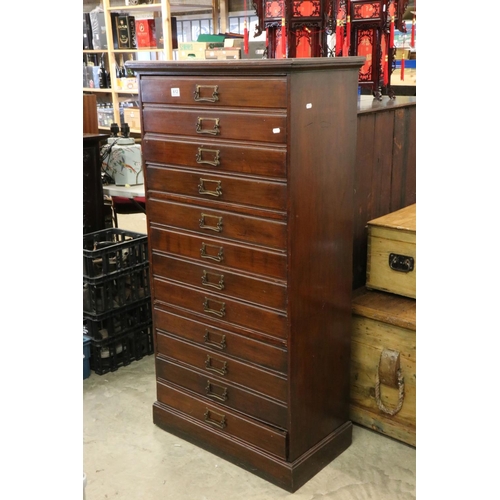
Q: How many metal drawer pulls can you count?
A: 12